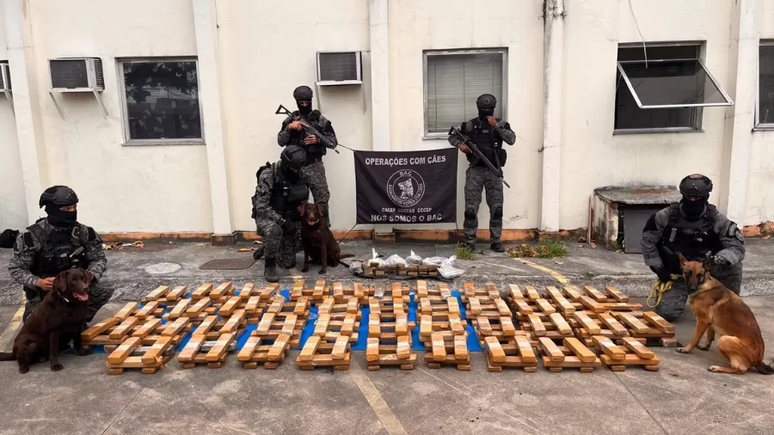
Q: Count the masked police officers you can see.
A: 5